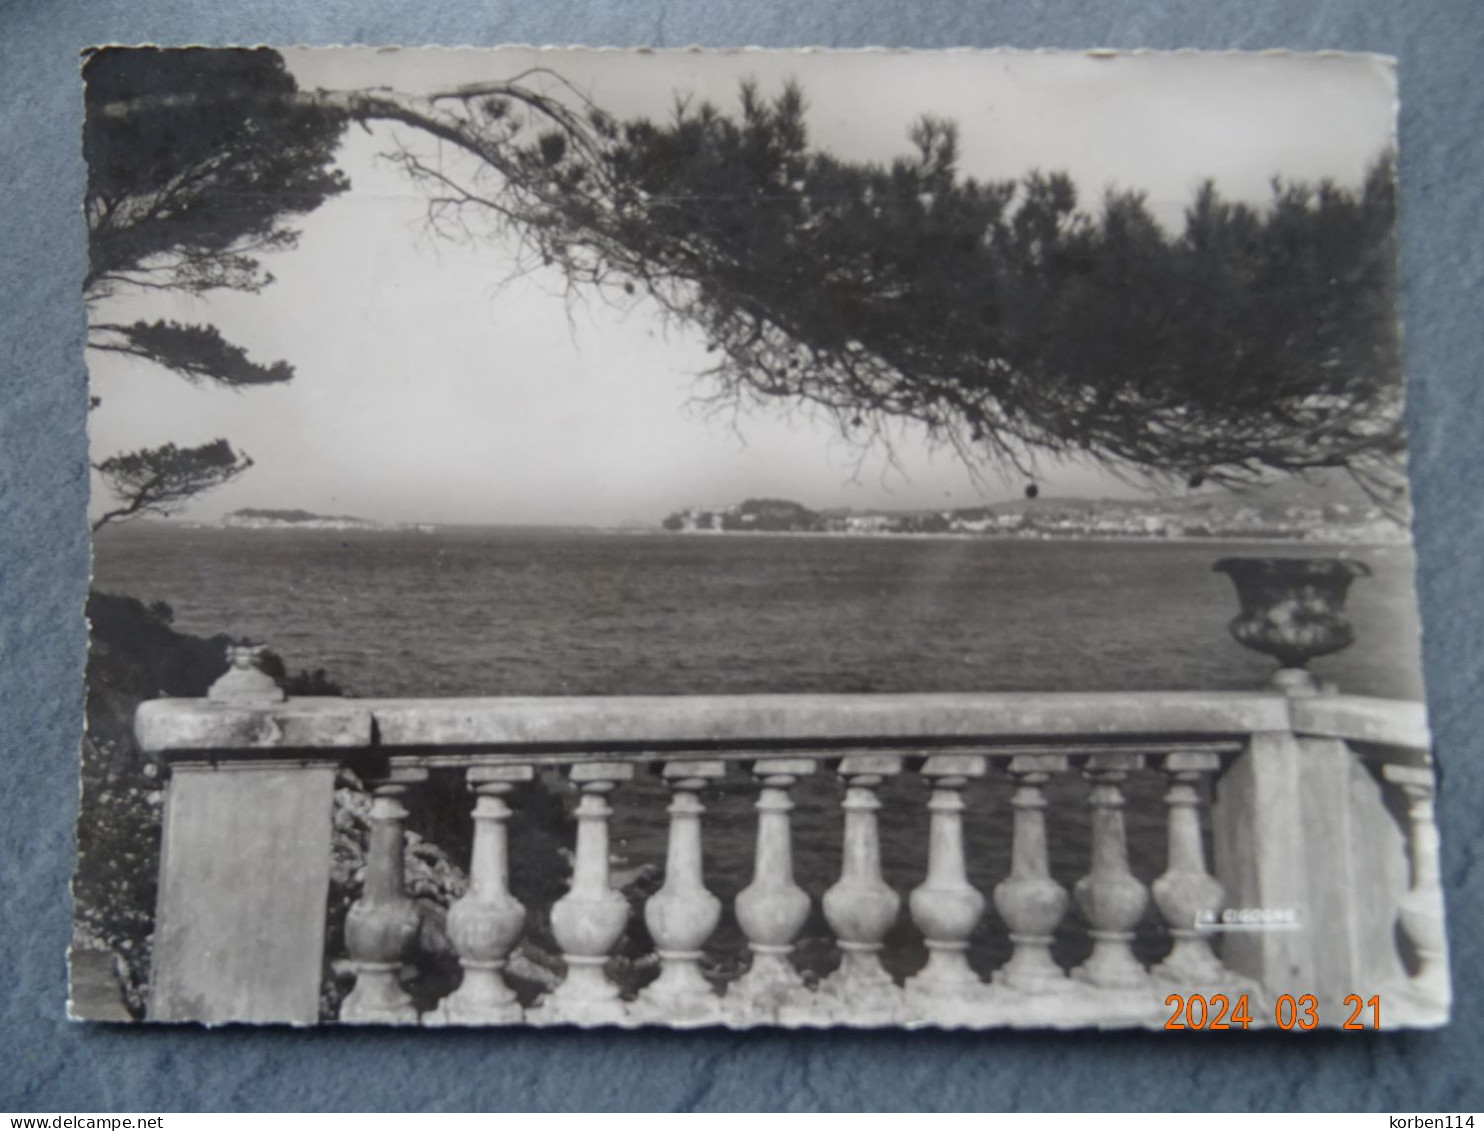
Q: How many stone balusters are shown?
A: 11